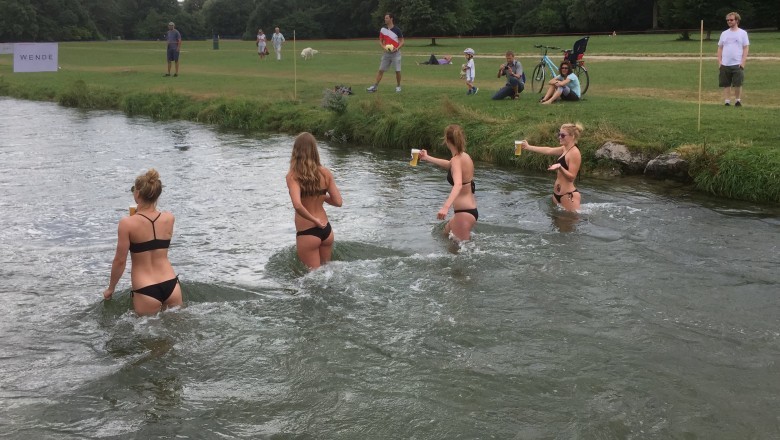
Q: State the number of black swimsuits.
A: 4